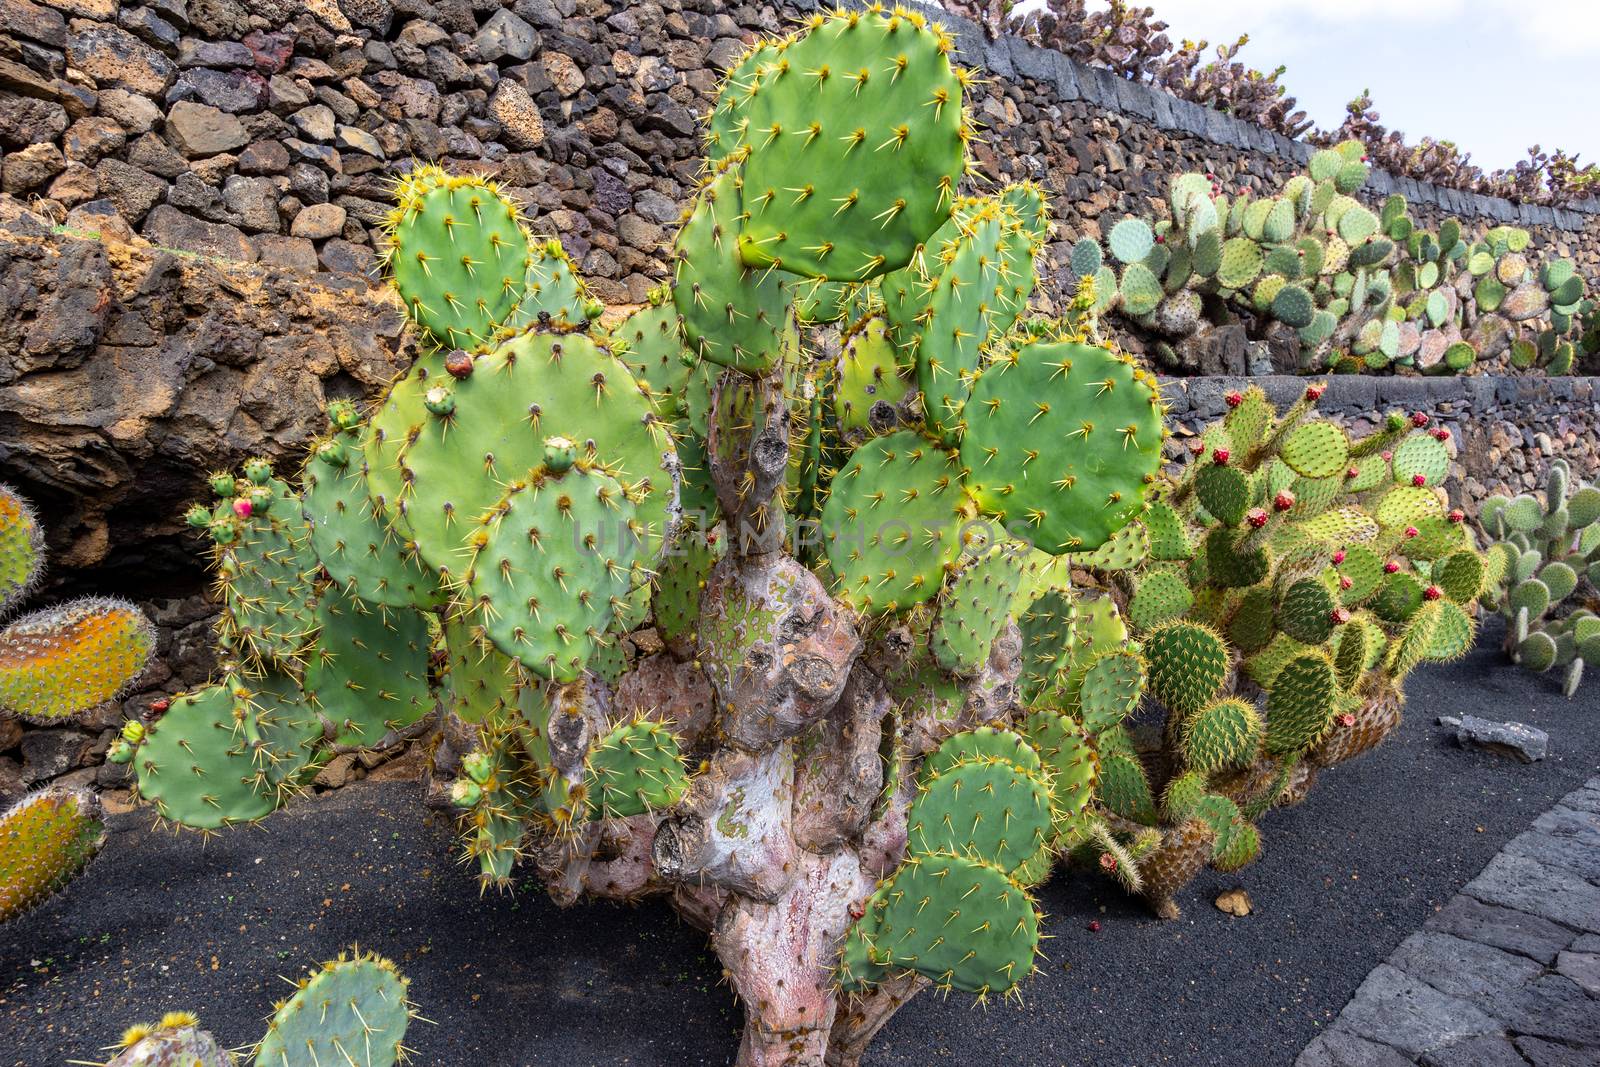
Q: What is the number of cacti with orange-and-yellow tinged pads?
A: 3